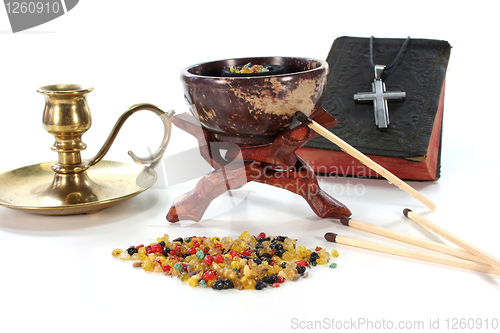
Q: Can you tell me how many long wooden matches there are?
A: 4